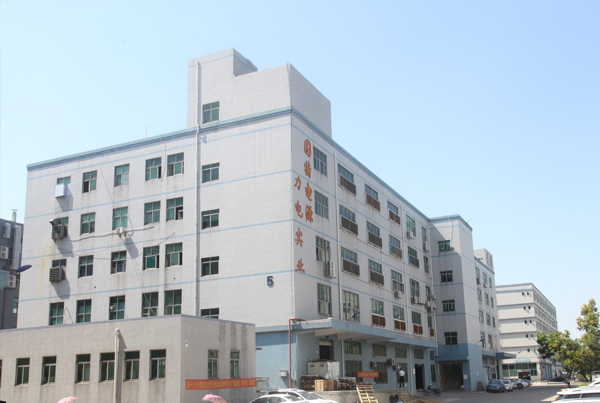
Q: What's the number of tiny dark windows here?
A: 10